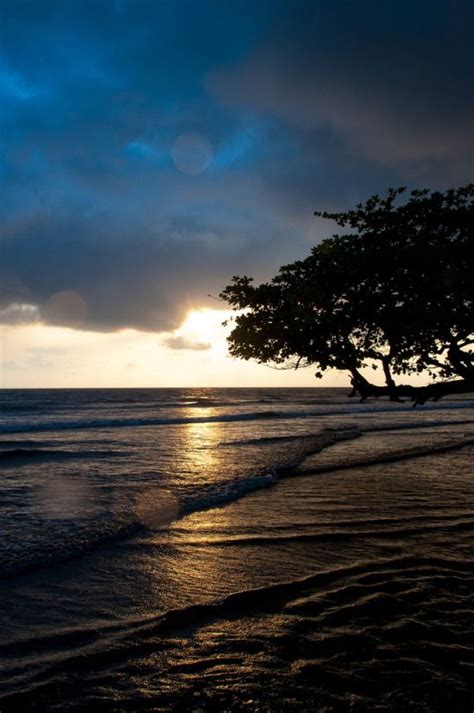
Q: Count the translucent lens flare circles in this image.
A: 4